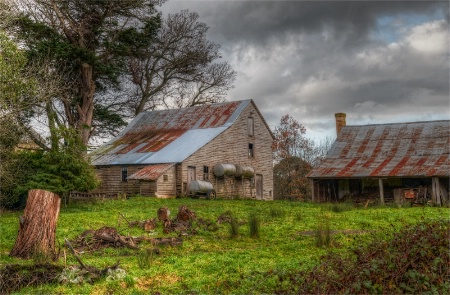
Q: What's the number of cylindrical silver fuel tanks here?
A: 3